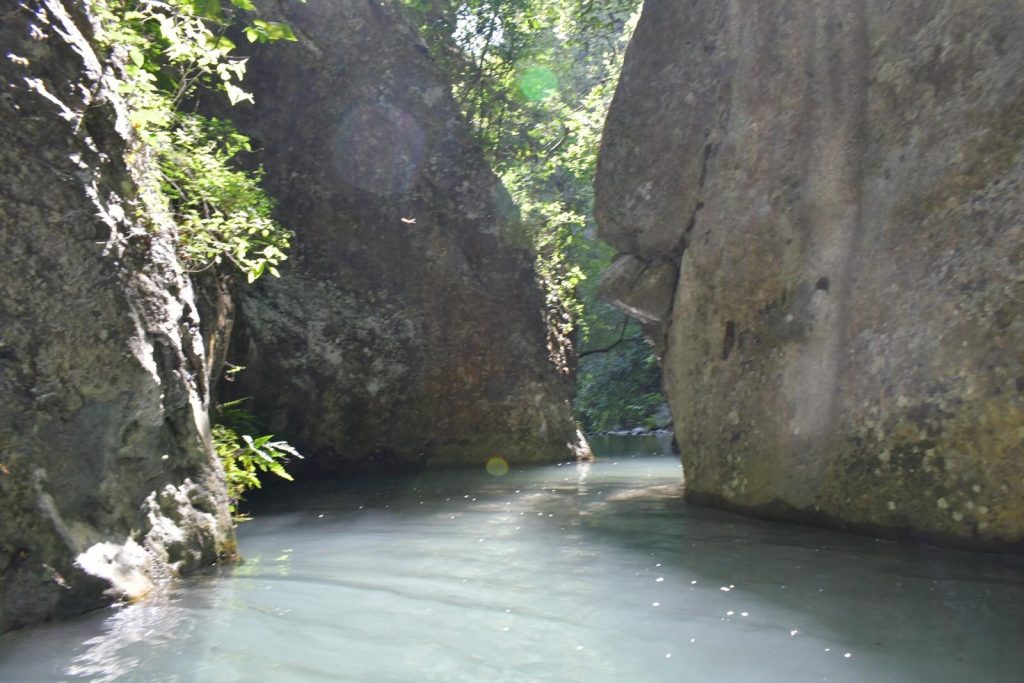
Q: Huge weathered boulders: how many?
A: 3